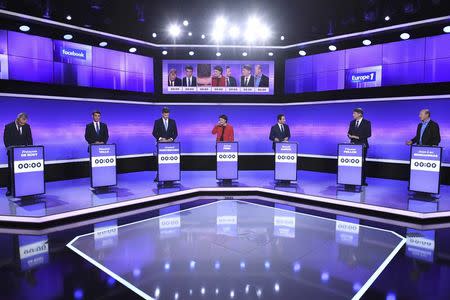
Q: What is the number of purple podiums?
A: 7